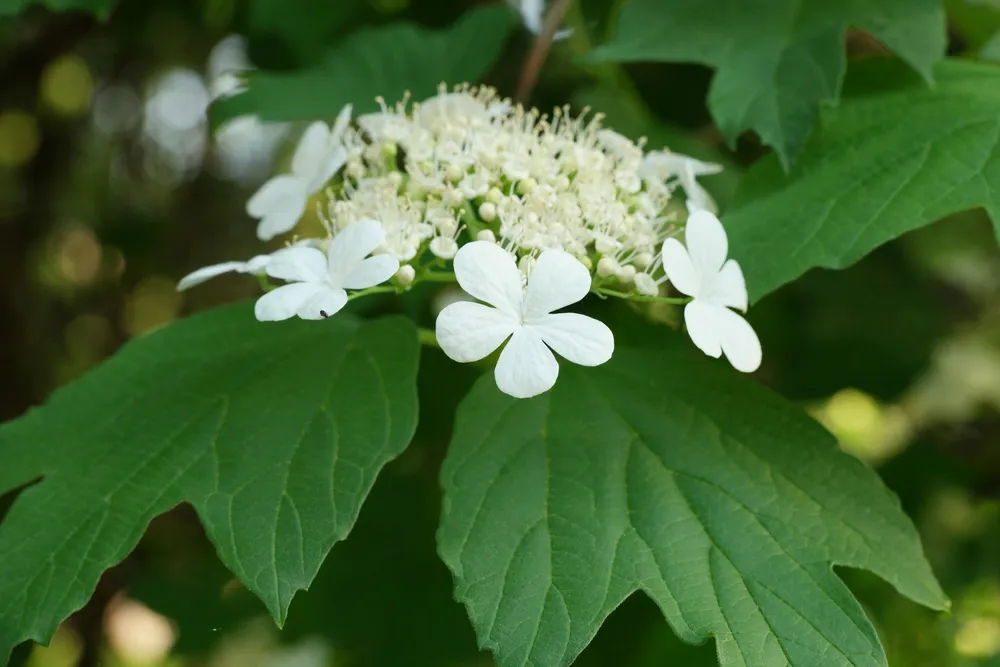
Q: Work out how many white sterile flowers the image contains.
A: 6